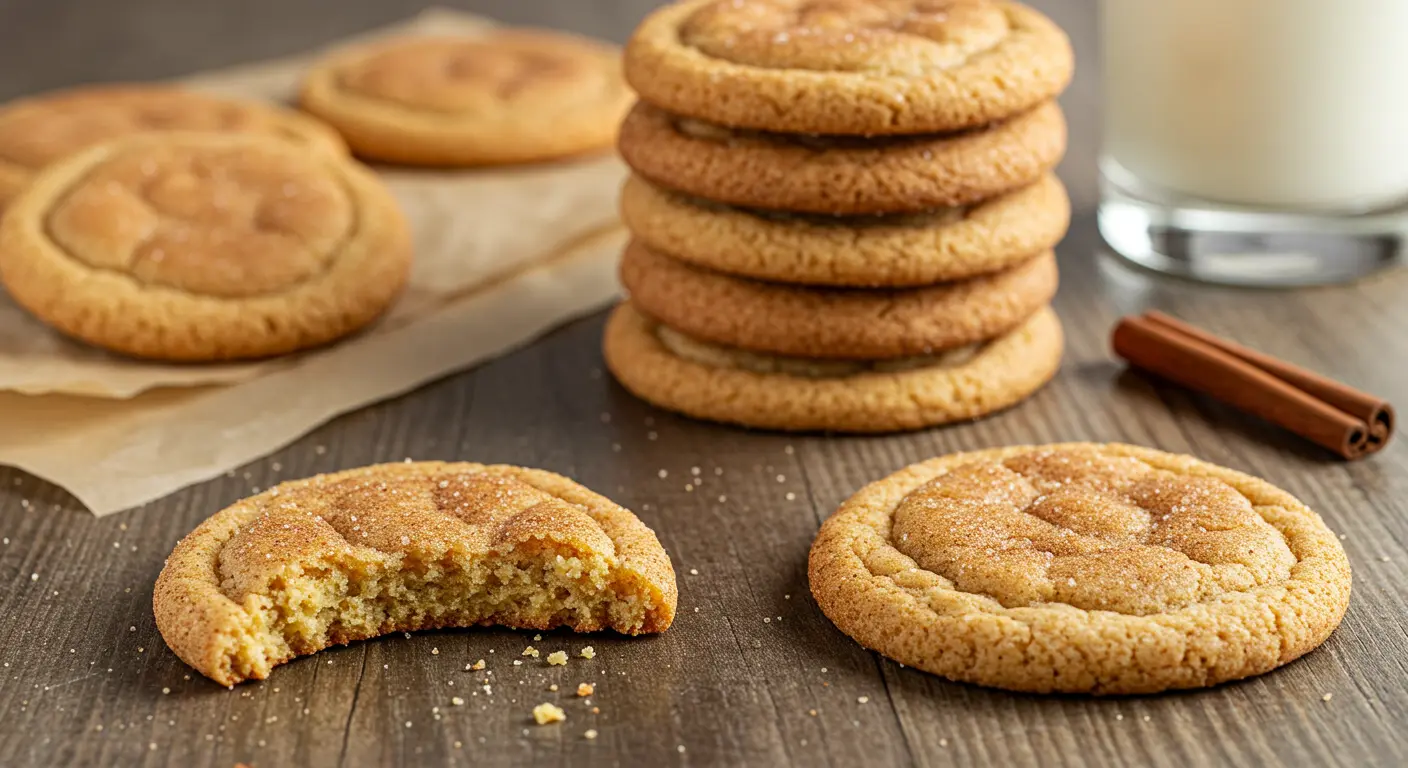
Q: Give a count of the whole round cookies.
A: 9